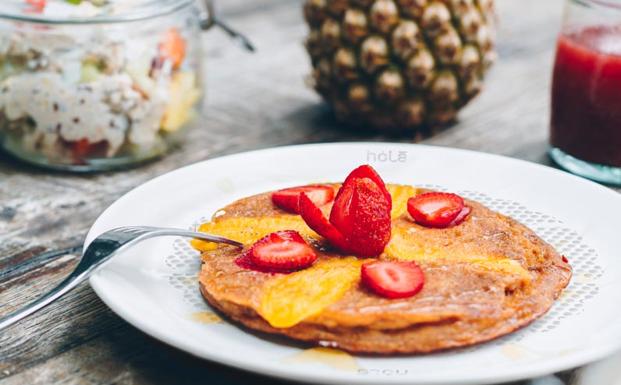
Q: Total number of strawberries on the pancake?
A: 5